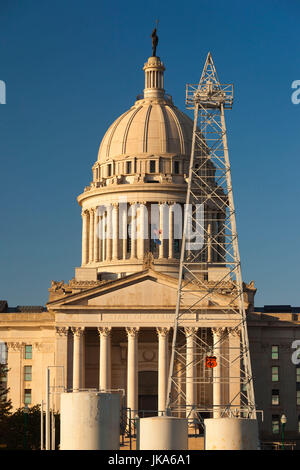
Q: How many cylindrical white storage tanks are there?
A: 3